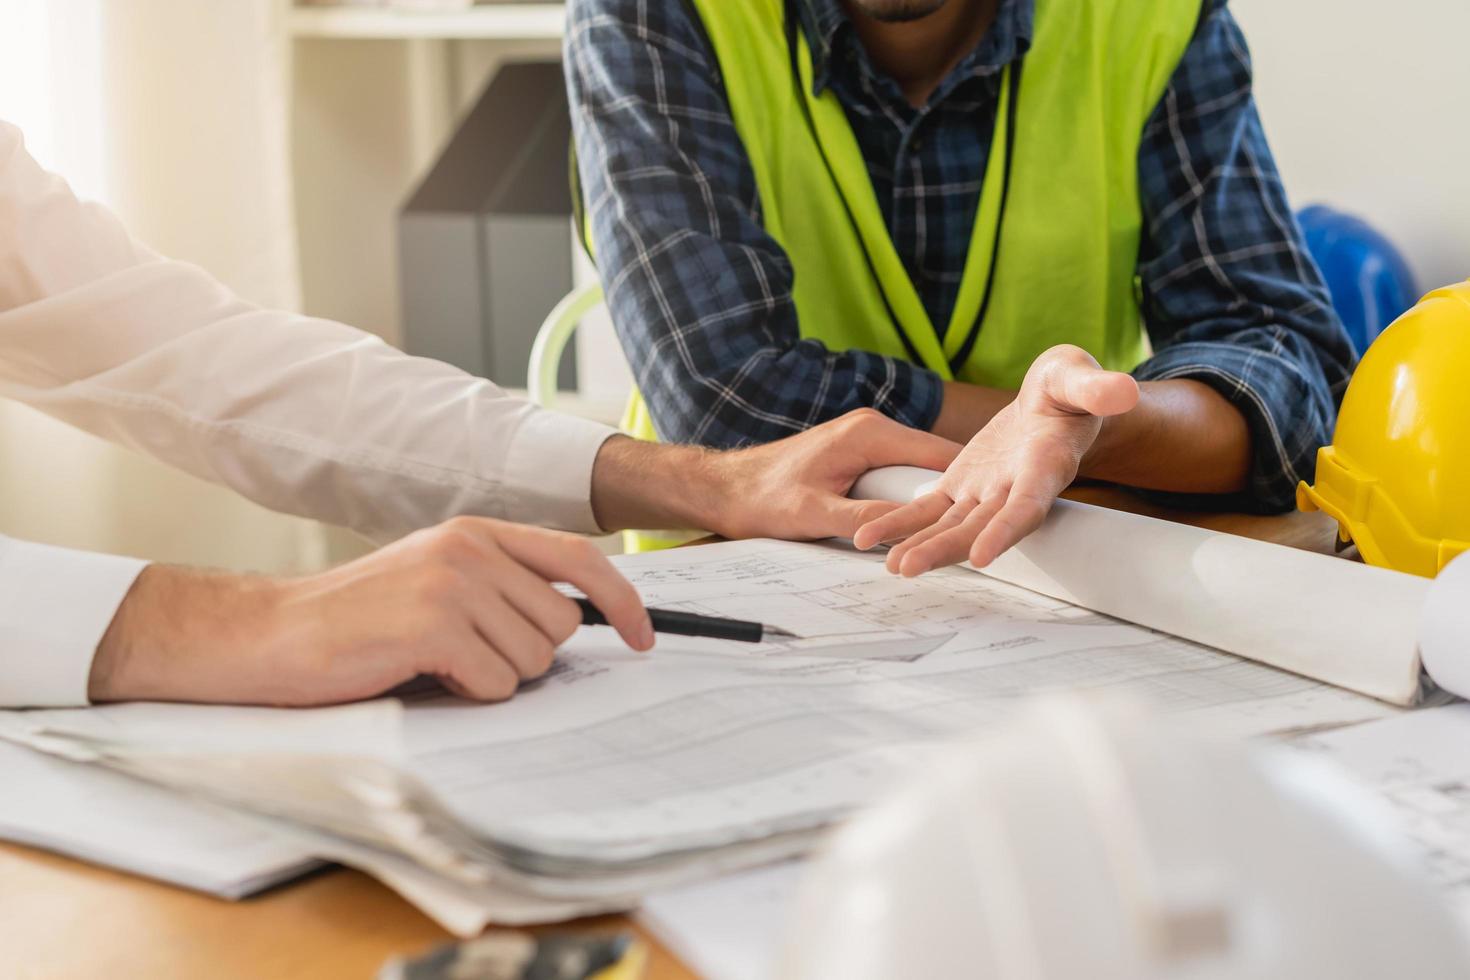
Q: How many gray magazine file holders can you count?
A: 2